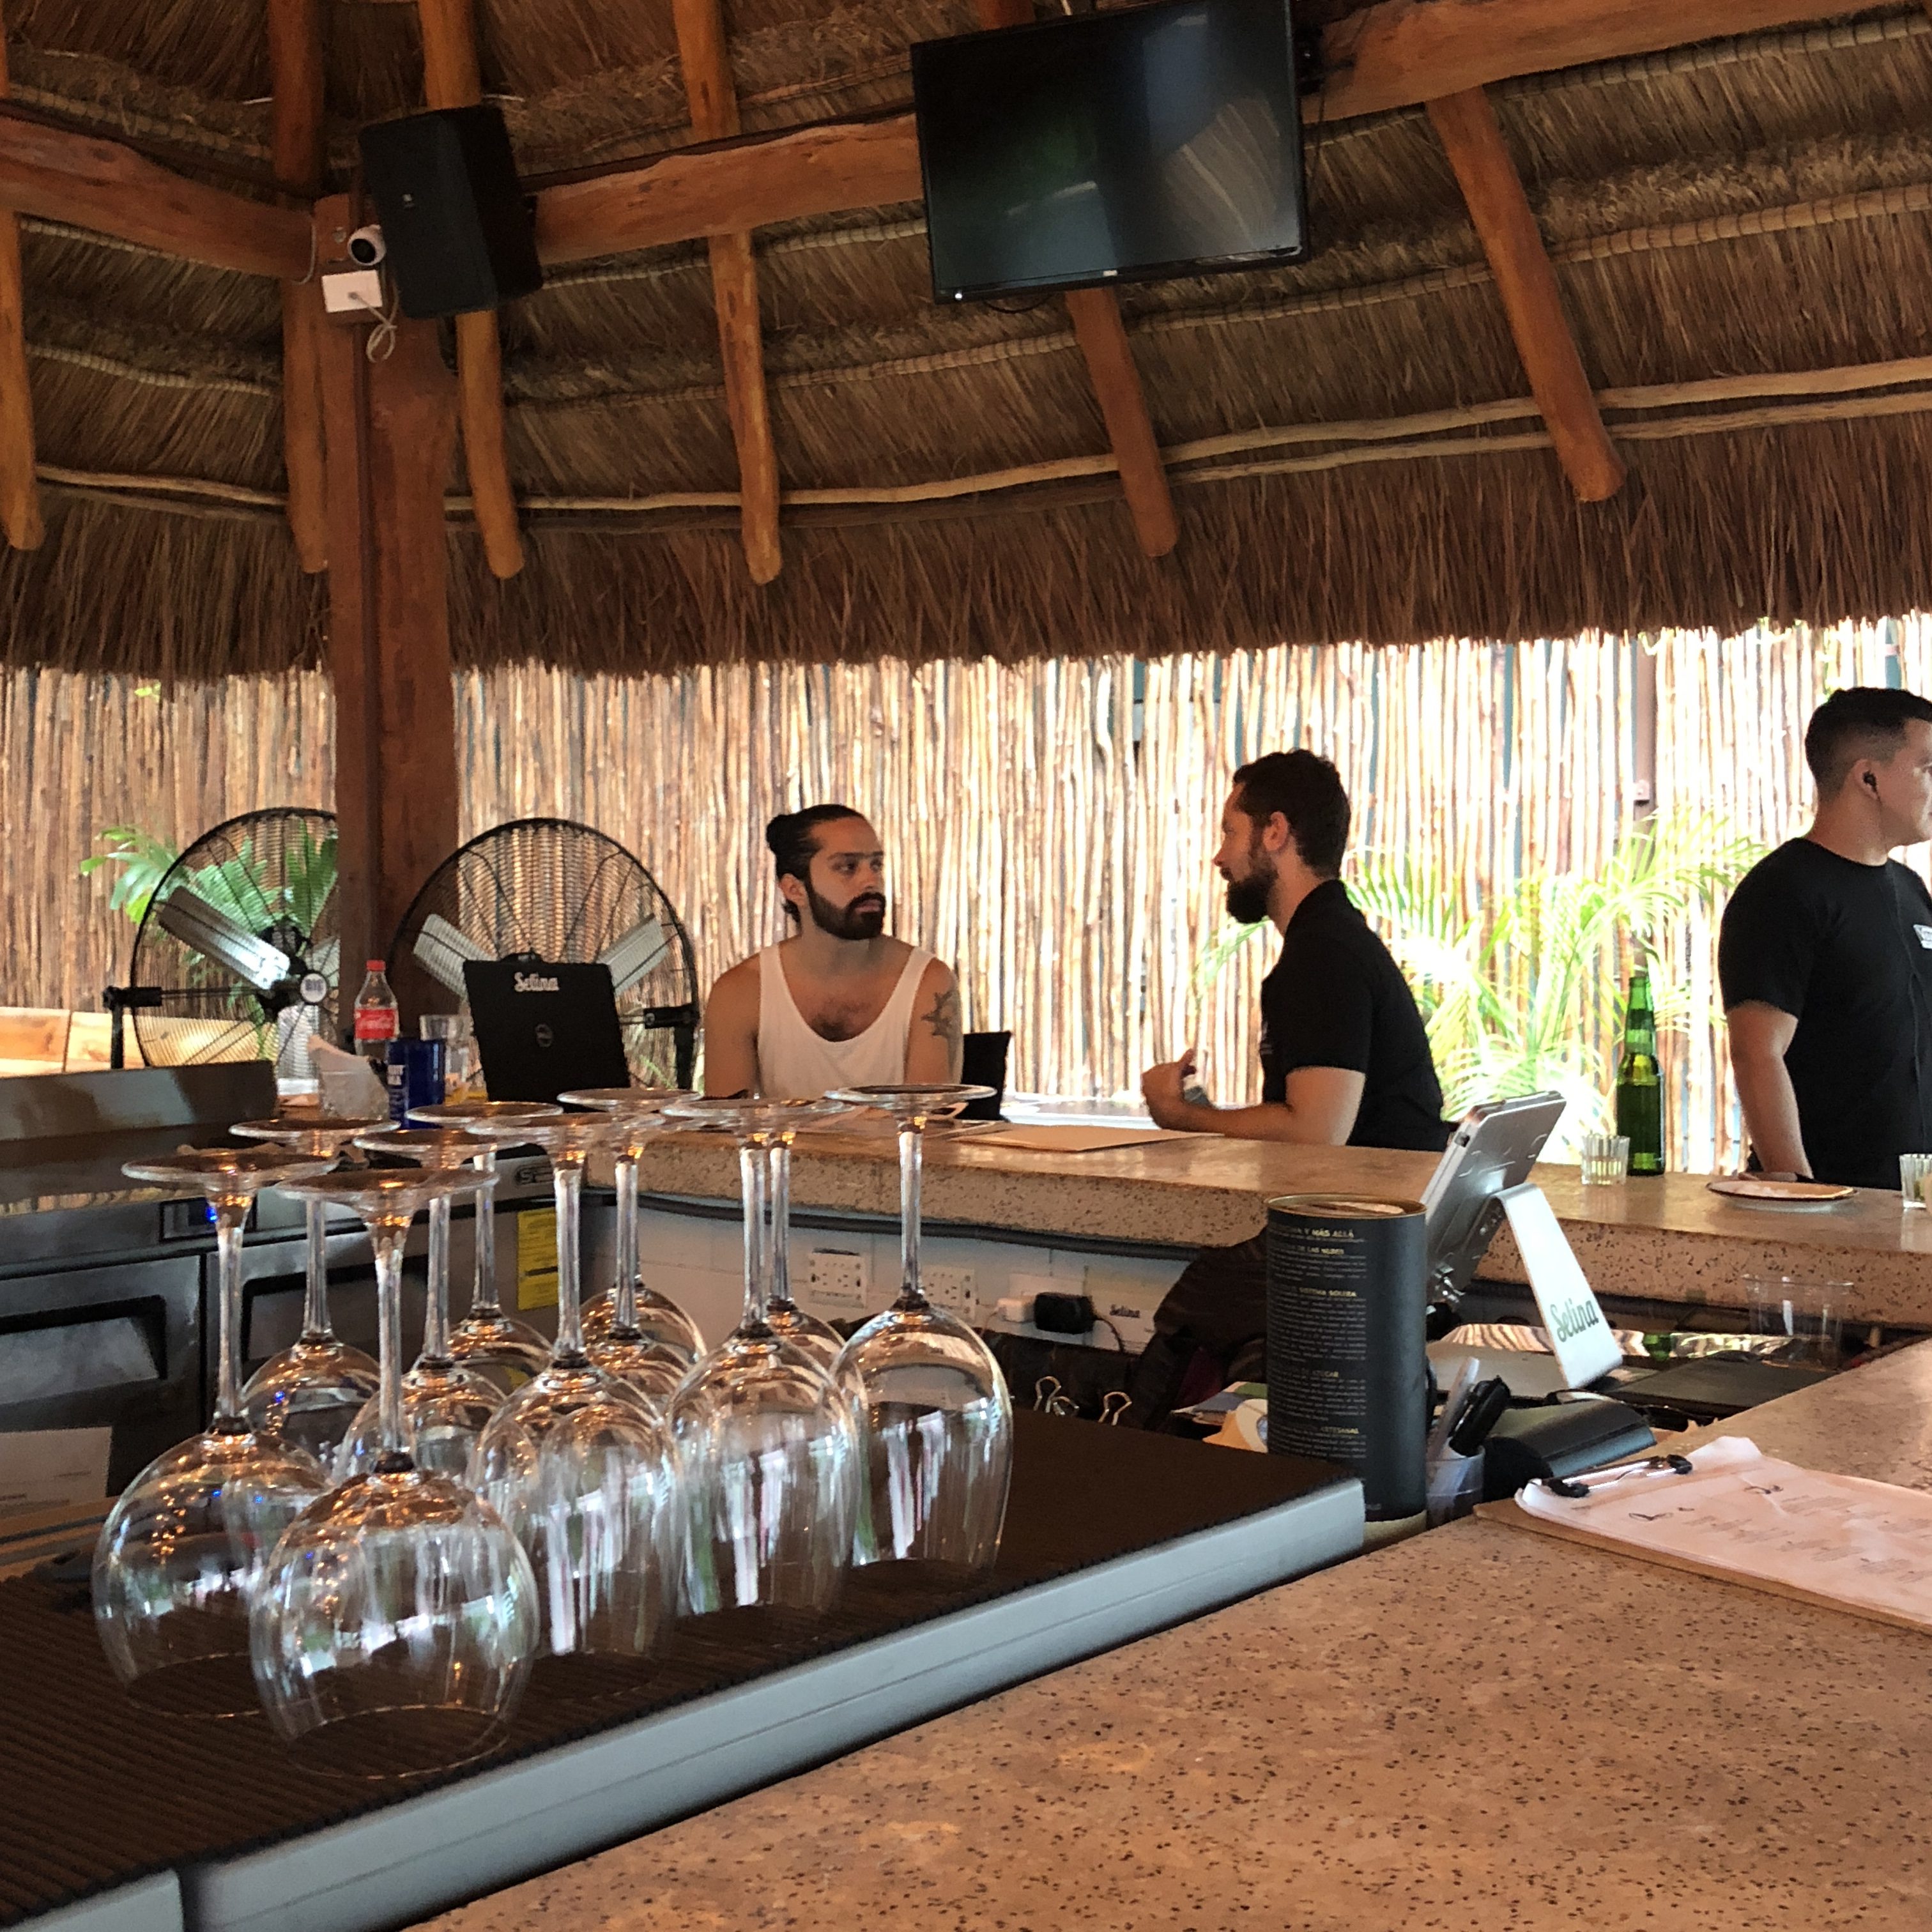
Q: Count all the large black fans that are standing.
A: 2